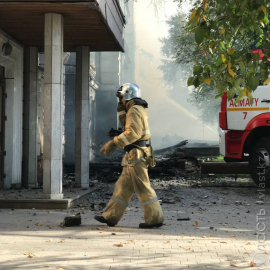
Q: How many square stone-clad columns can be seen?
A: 3